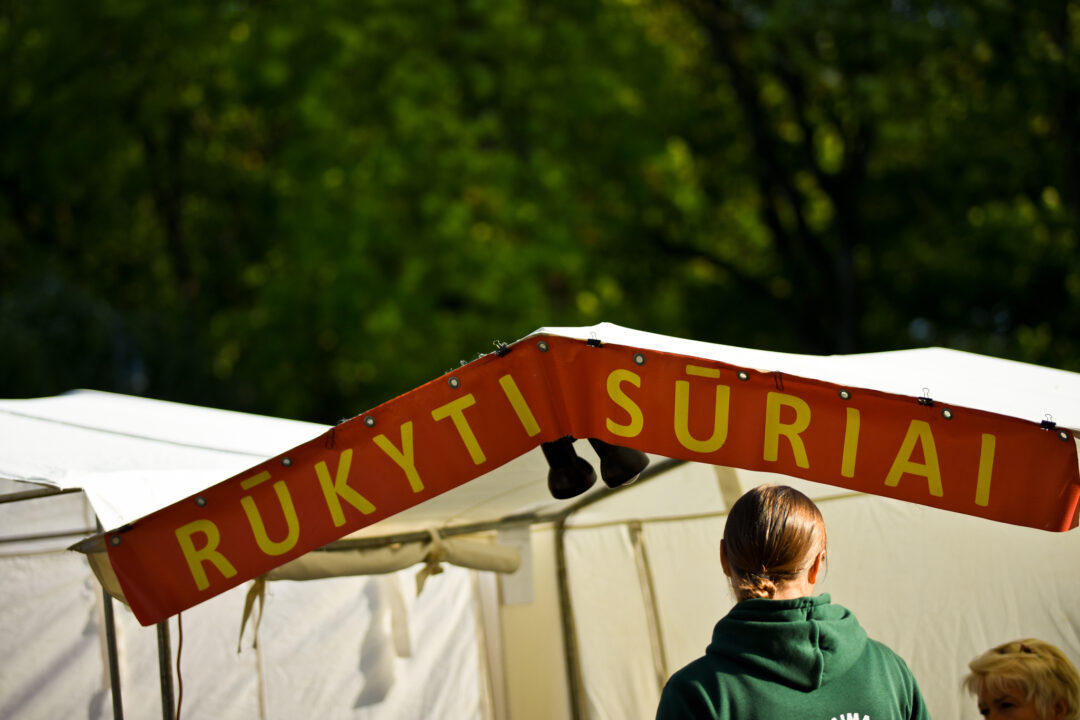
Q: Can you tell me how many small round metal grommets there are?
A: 11